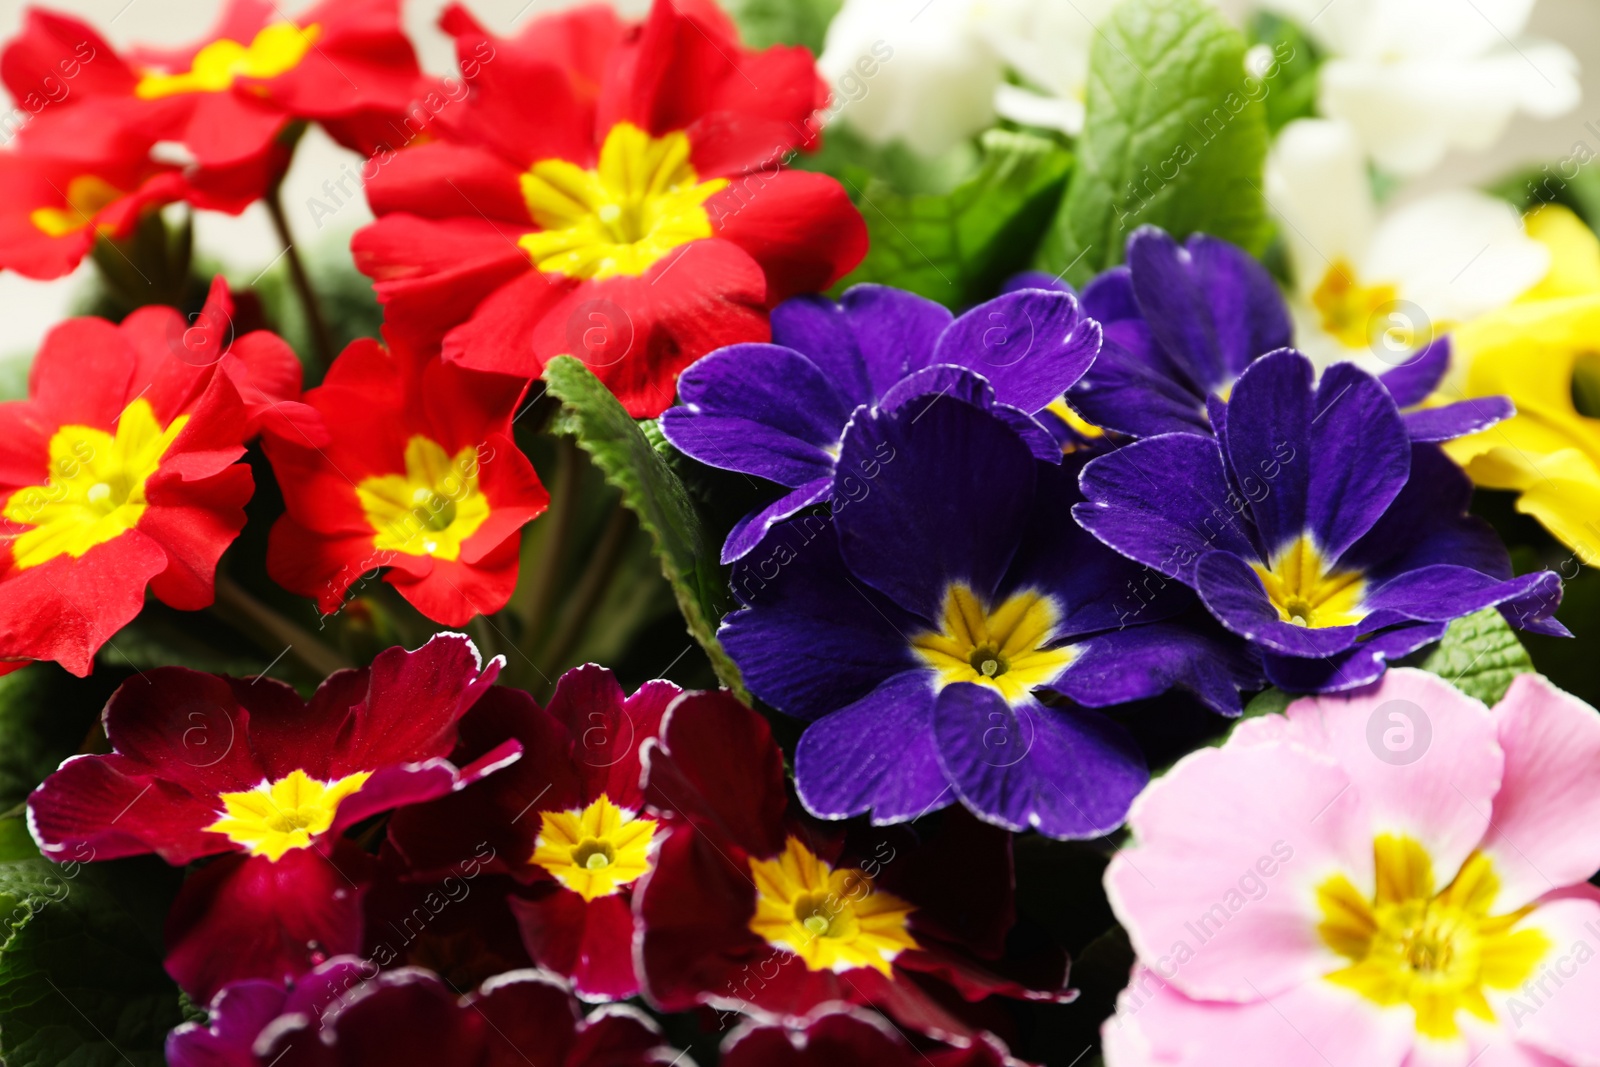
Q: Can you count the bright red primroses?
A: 5